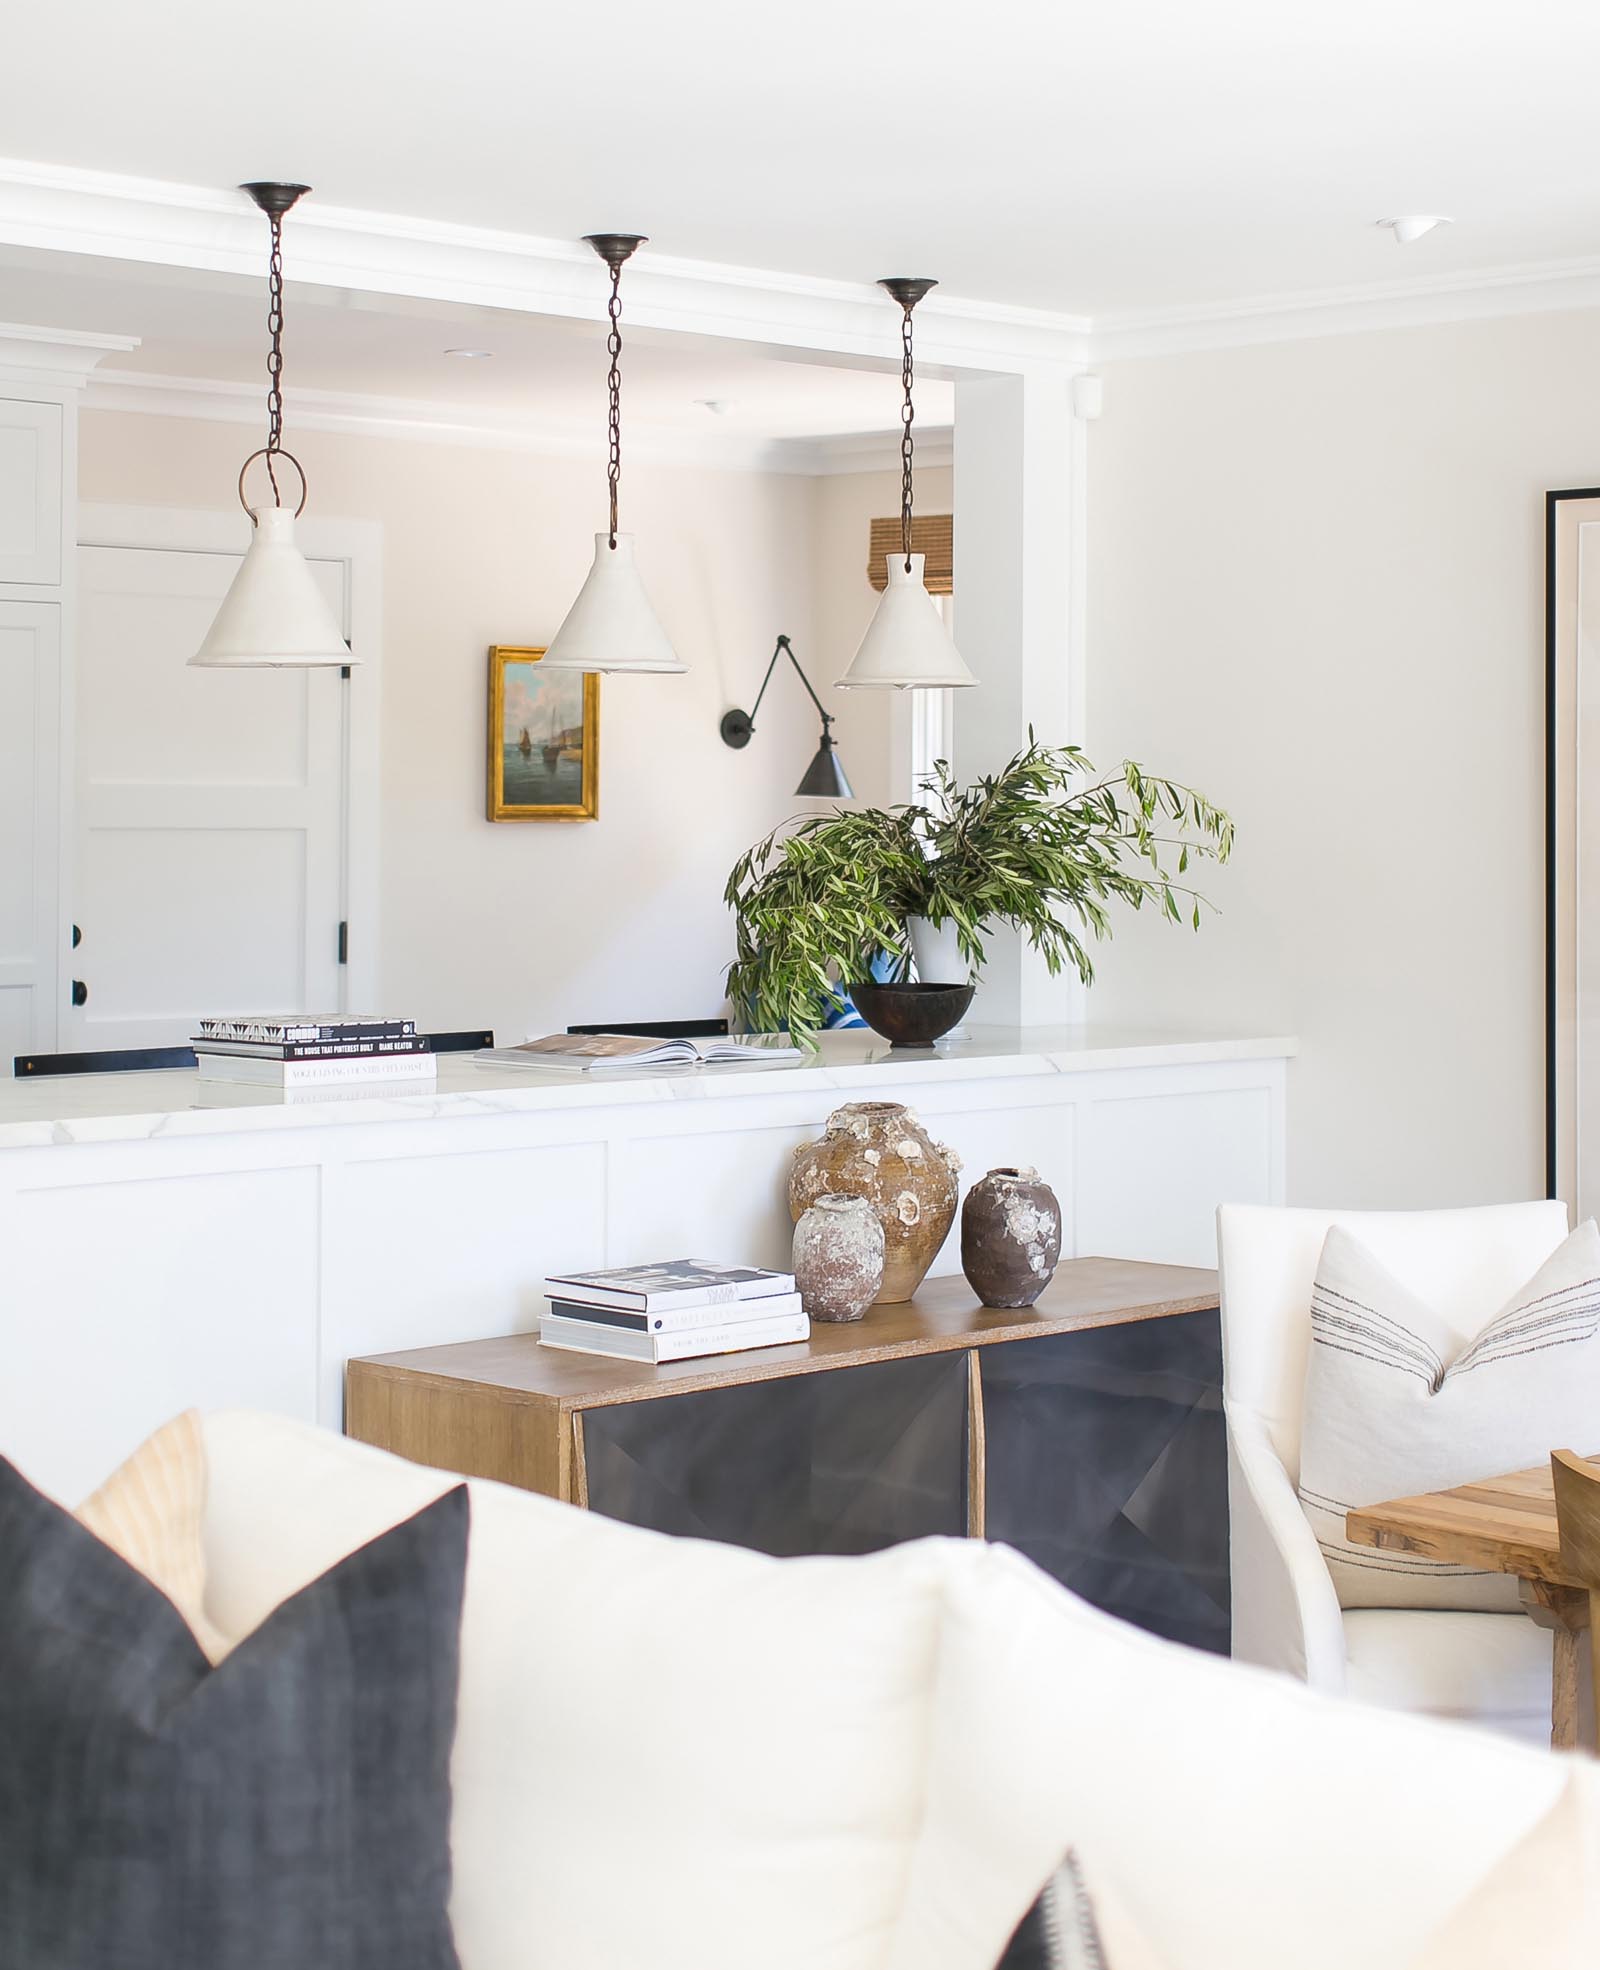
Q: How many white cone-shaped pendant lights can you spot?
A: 3